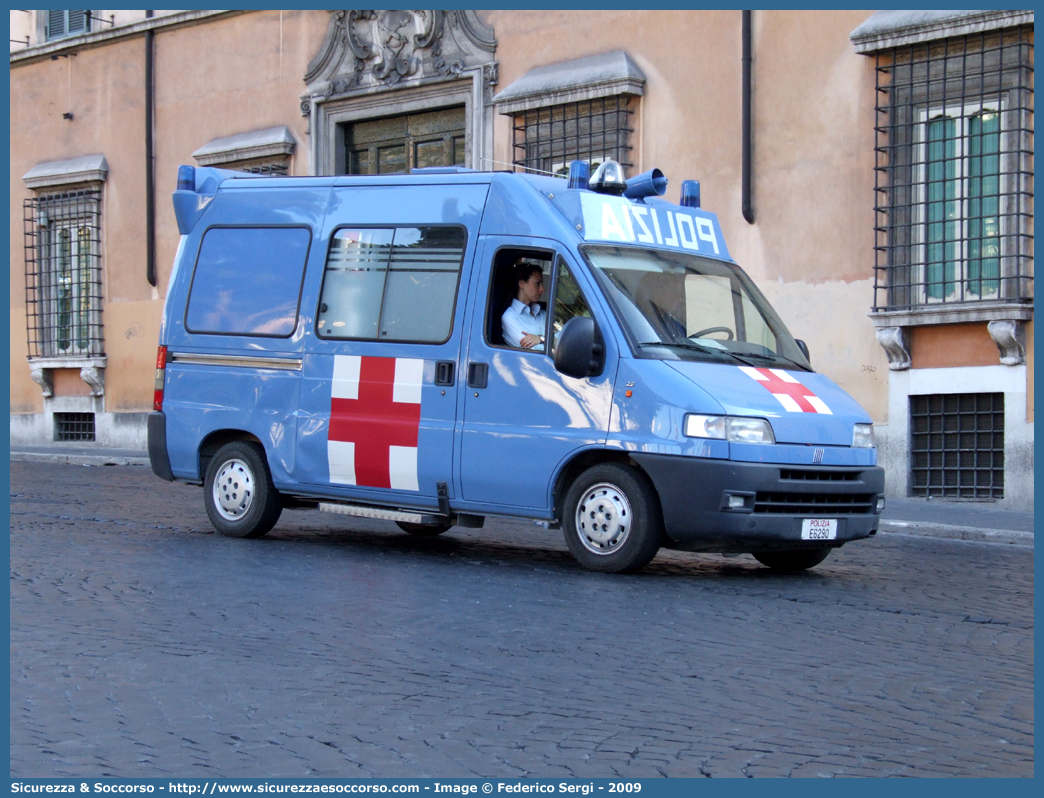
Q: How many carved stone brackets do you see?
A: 4